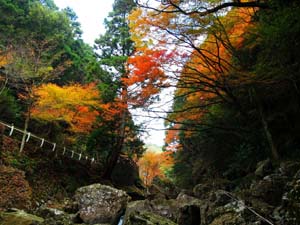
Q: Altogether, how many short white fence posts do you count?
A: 9